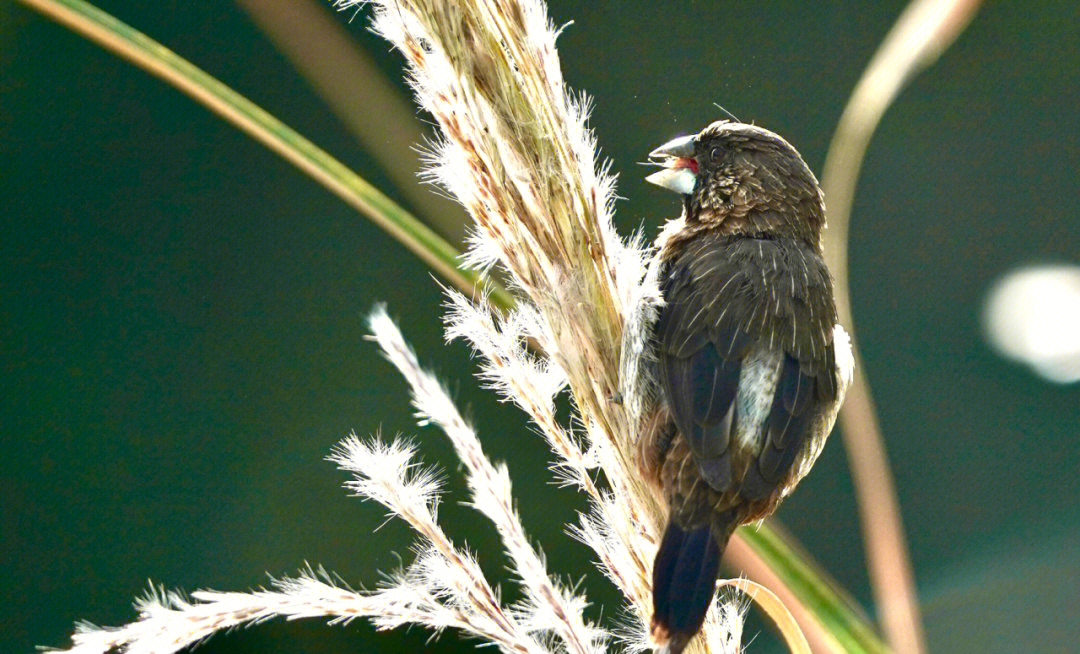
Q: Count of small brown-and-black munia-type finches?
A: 1